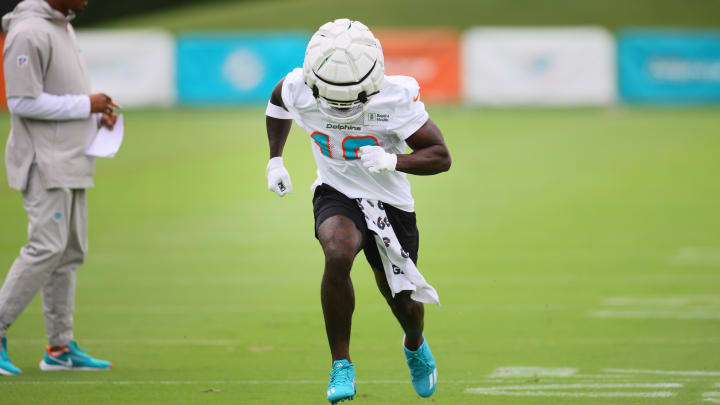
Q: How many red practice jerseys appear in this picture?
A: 0